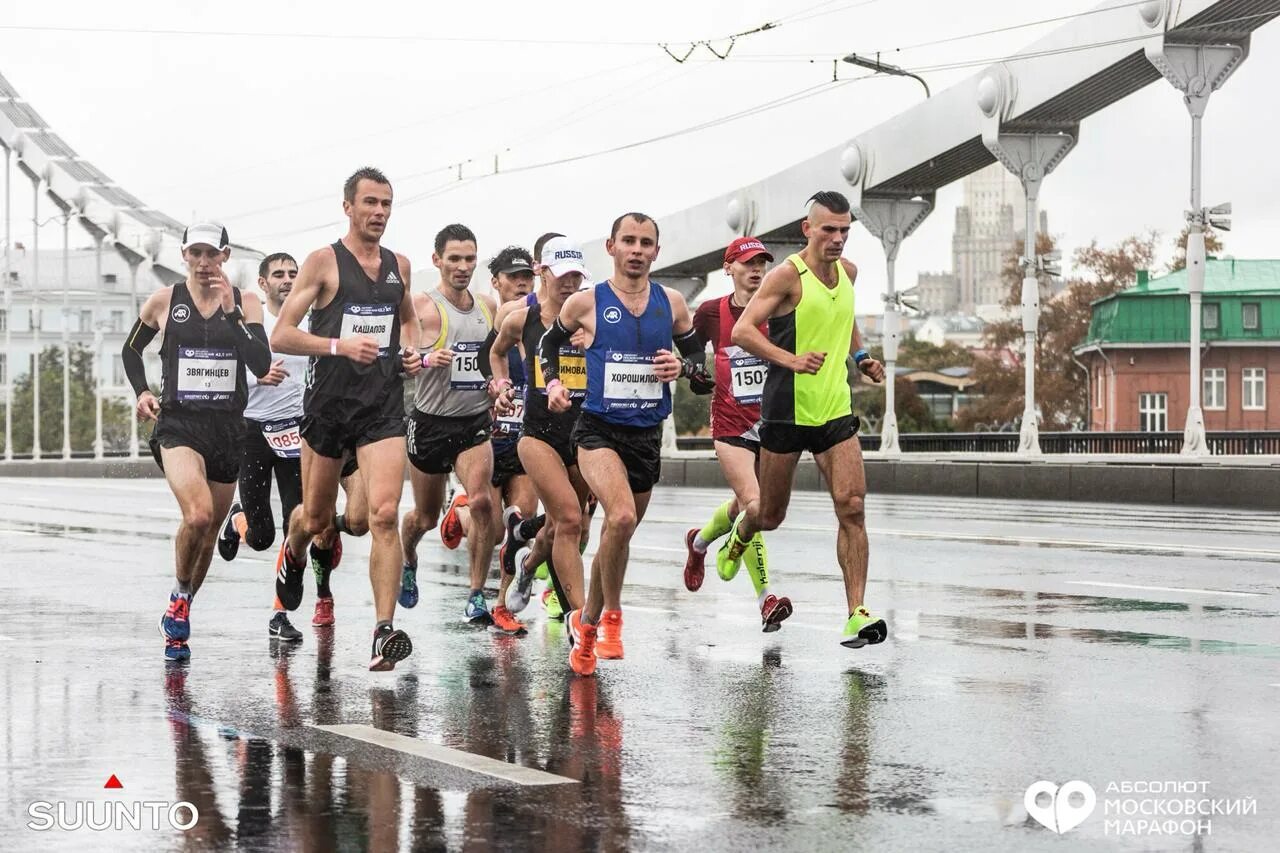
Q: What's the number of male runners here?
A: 9